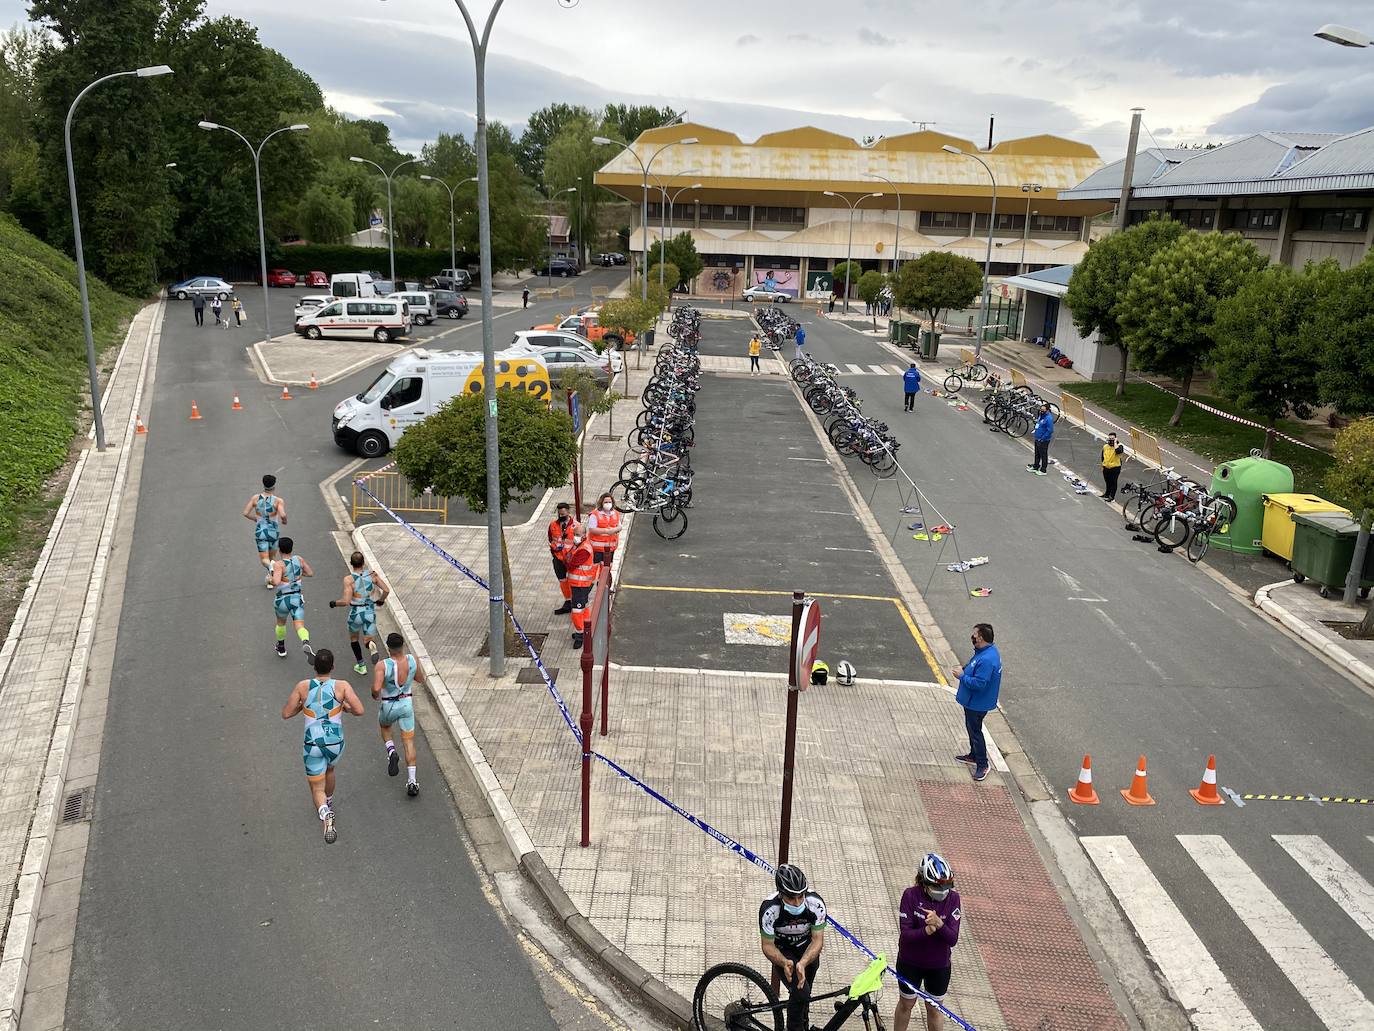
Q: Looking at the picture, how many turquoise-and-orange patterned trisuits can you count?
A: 5